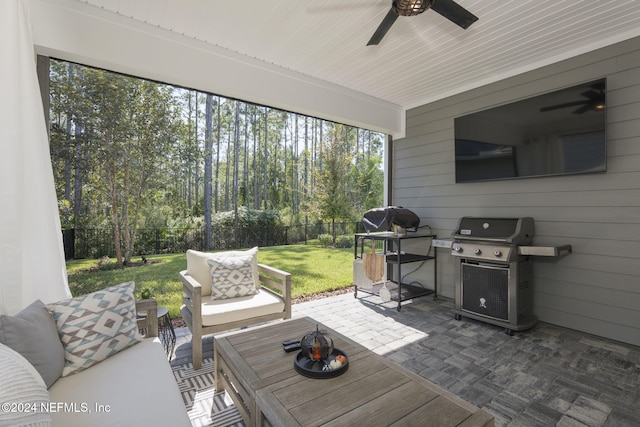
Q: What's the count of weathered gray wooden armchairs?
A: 1